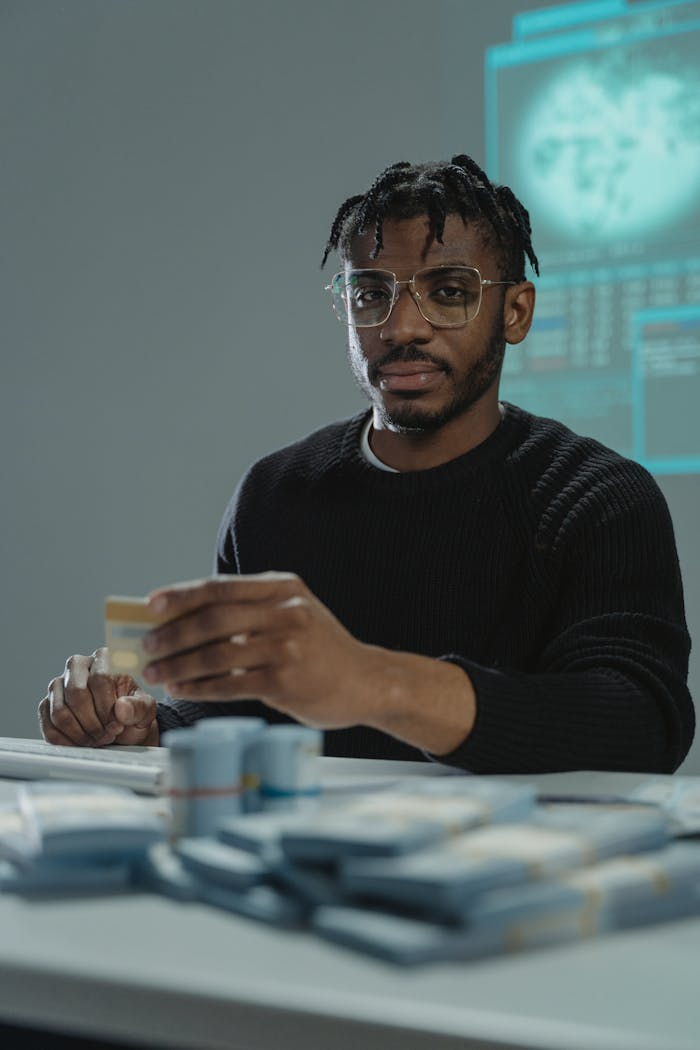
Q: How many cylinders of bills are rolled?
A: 3